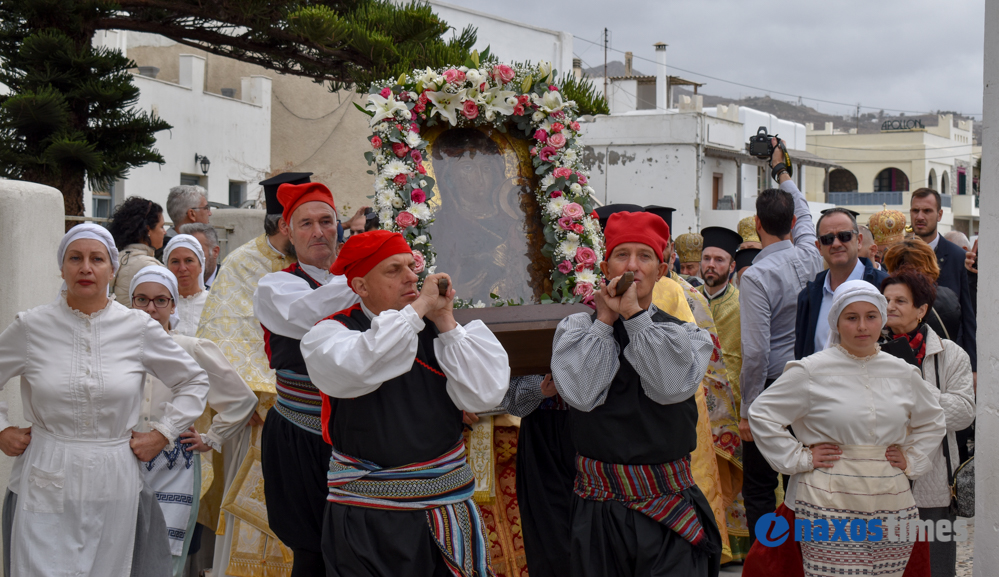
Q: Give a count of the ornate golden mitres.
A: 3